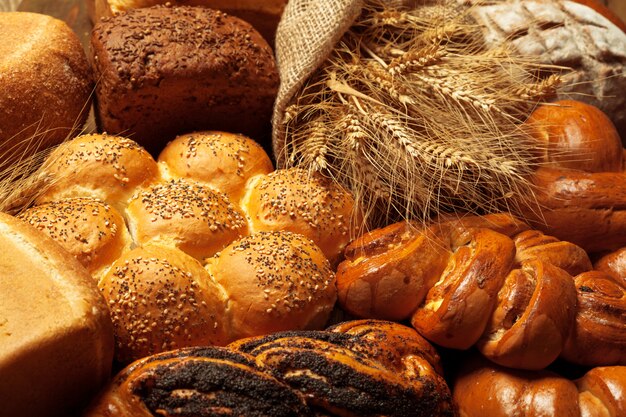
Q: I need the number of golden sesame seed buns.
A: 7